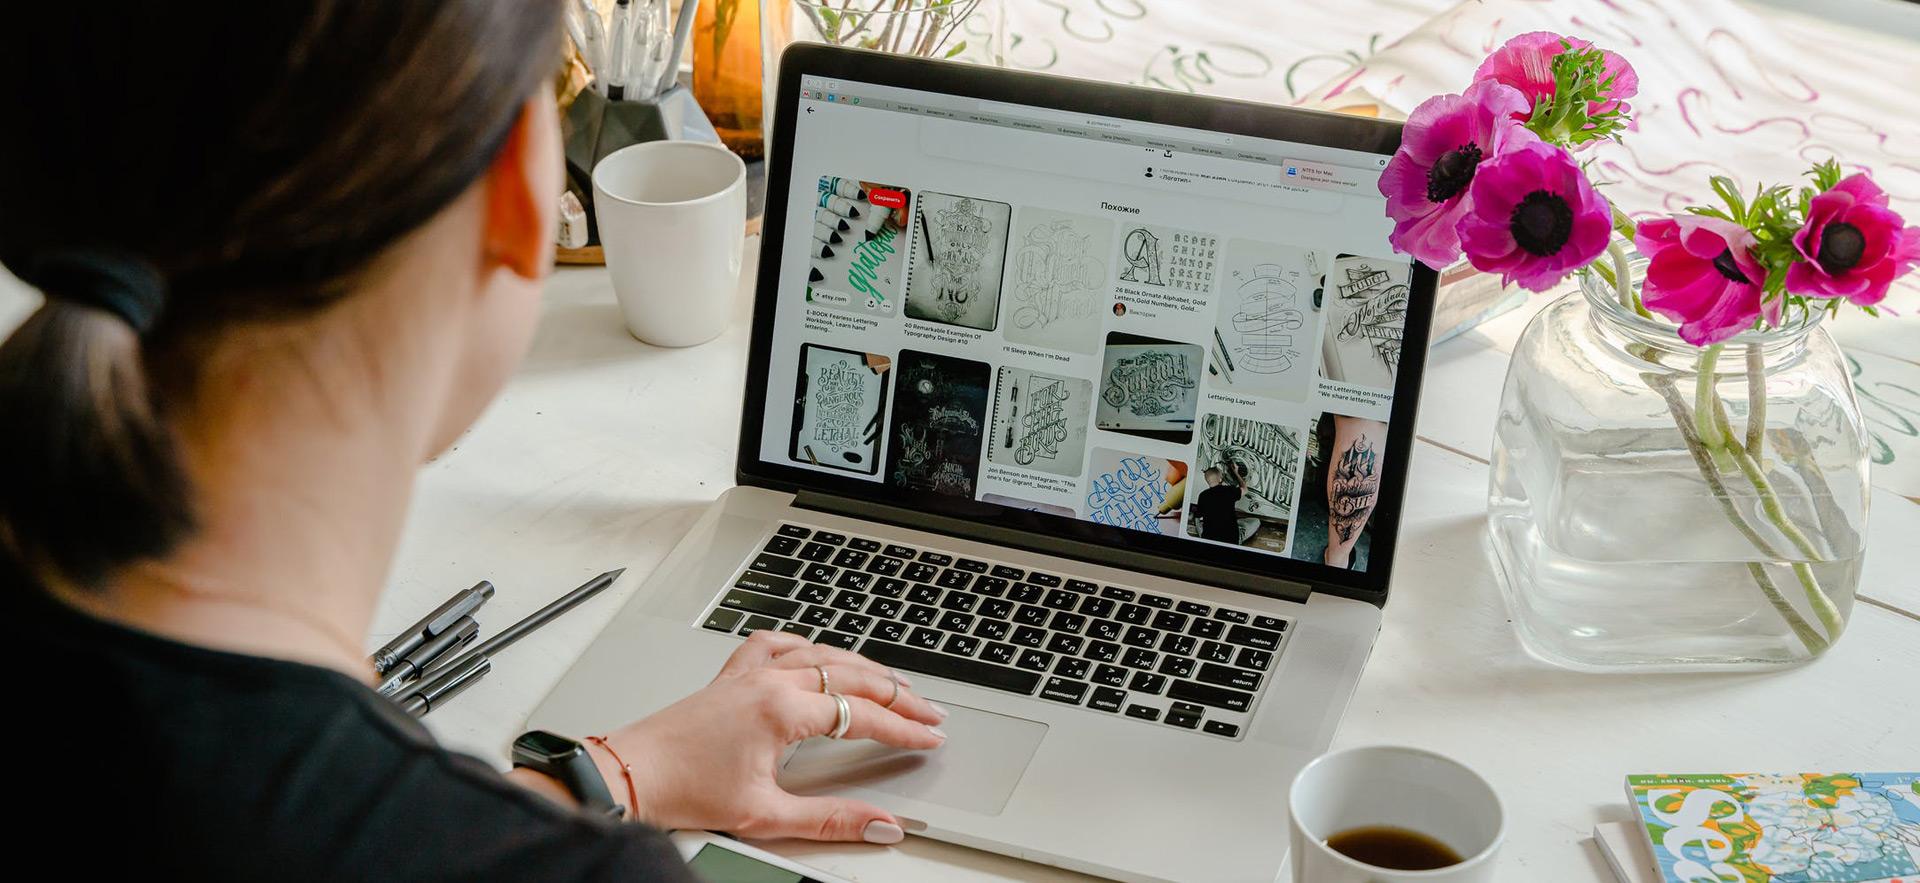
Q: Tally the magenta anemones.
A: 5